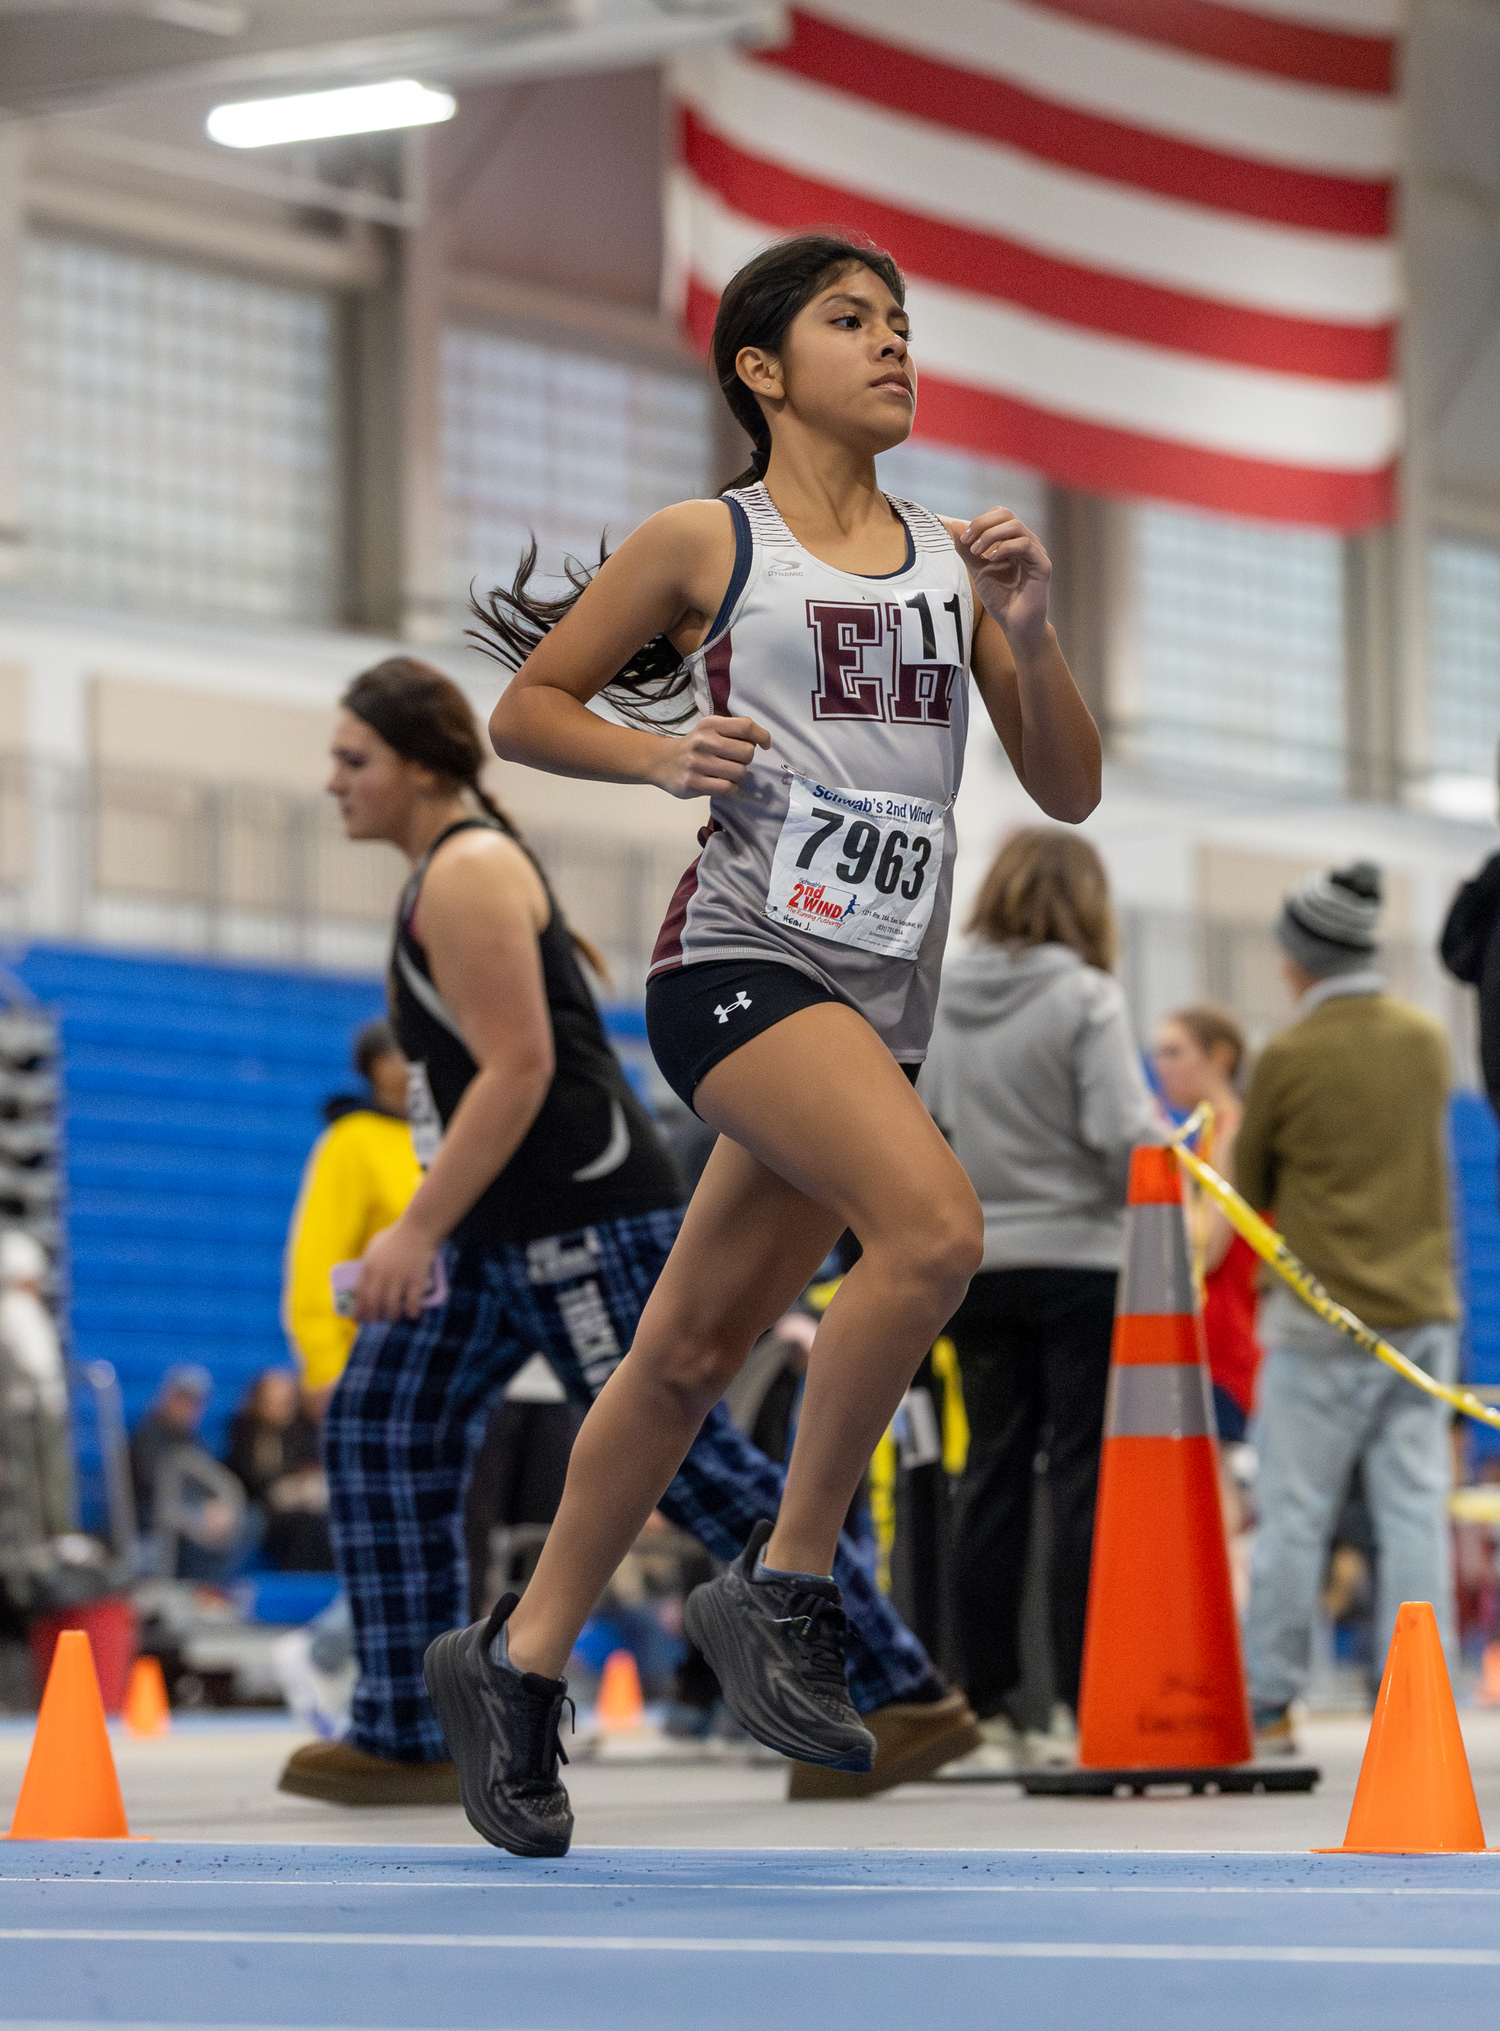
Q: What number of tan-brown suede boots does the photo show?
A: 2